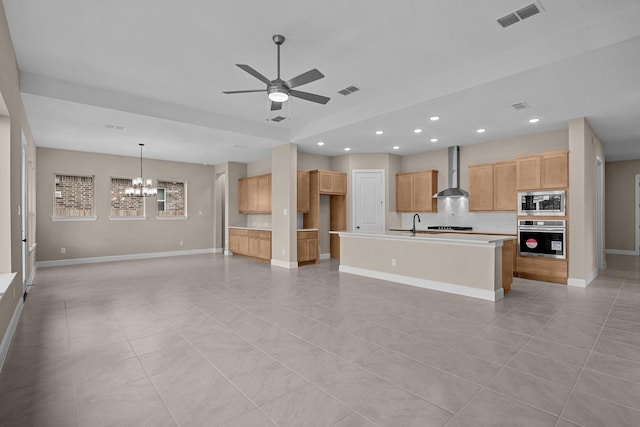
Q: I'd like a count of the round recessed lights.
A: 9